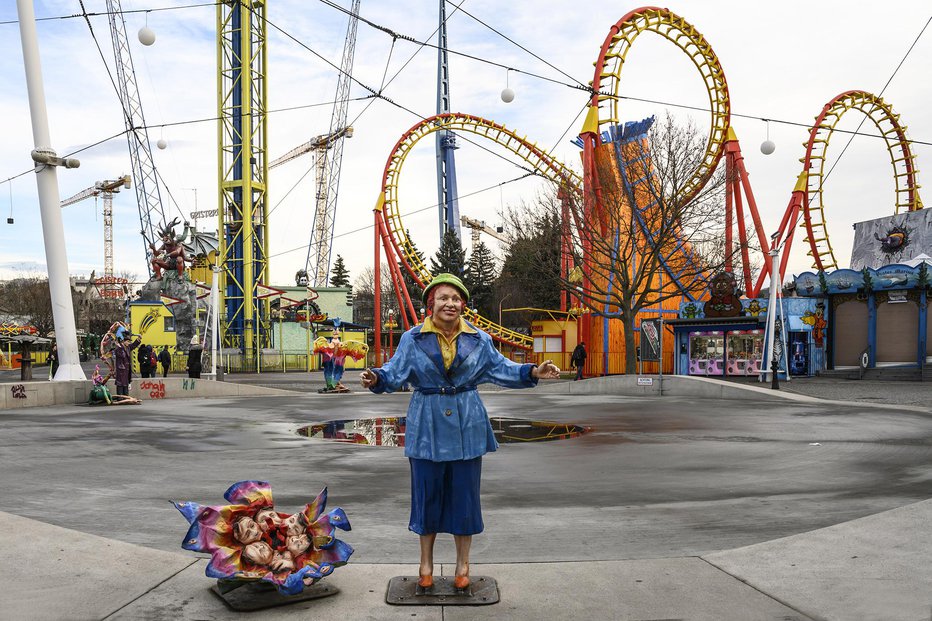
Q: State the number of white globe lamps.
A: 4